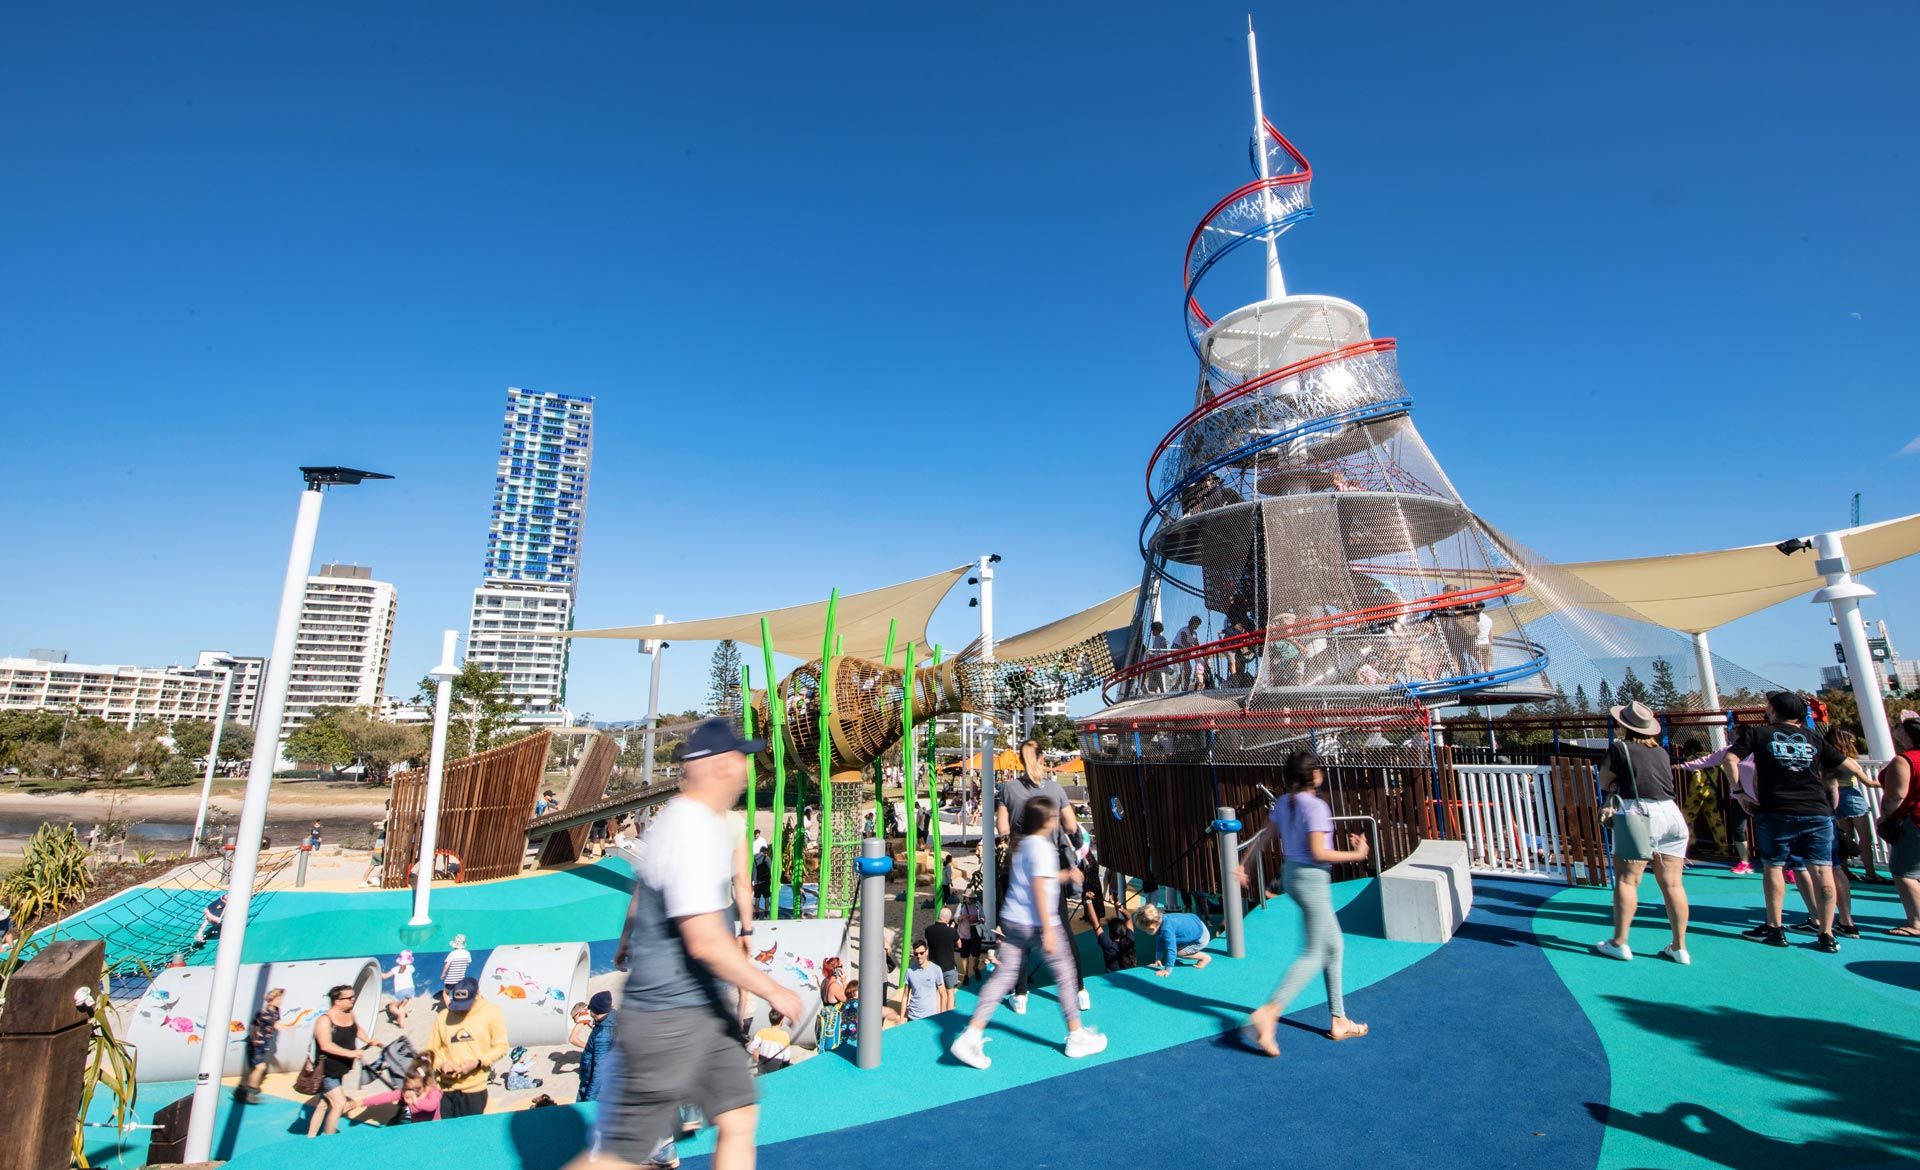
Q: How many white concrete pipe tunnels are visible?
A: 3